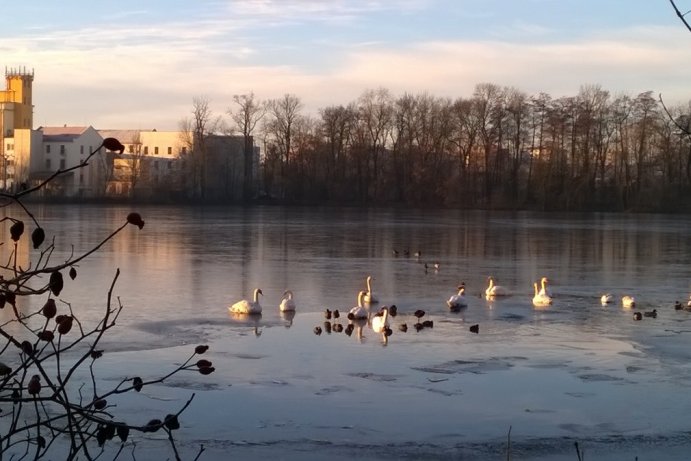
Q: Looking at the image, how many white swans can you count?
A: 11